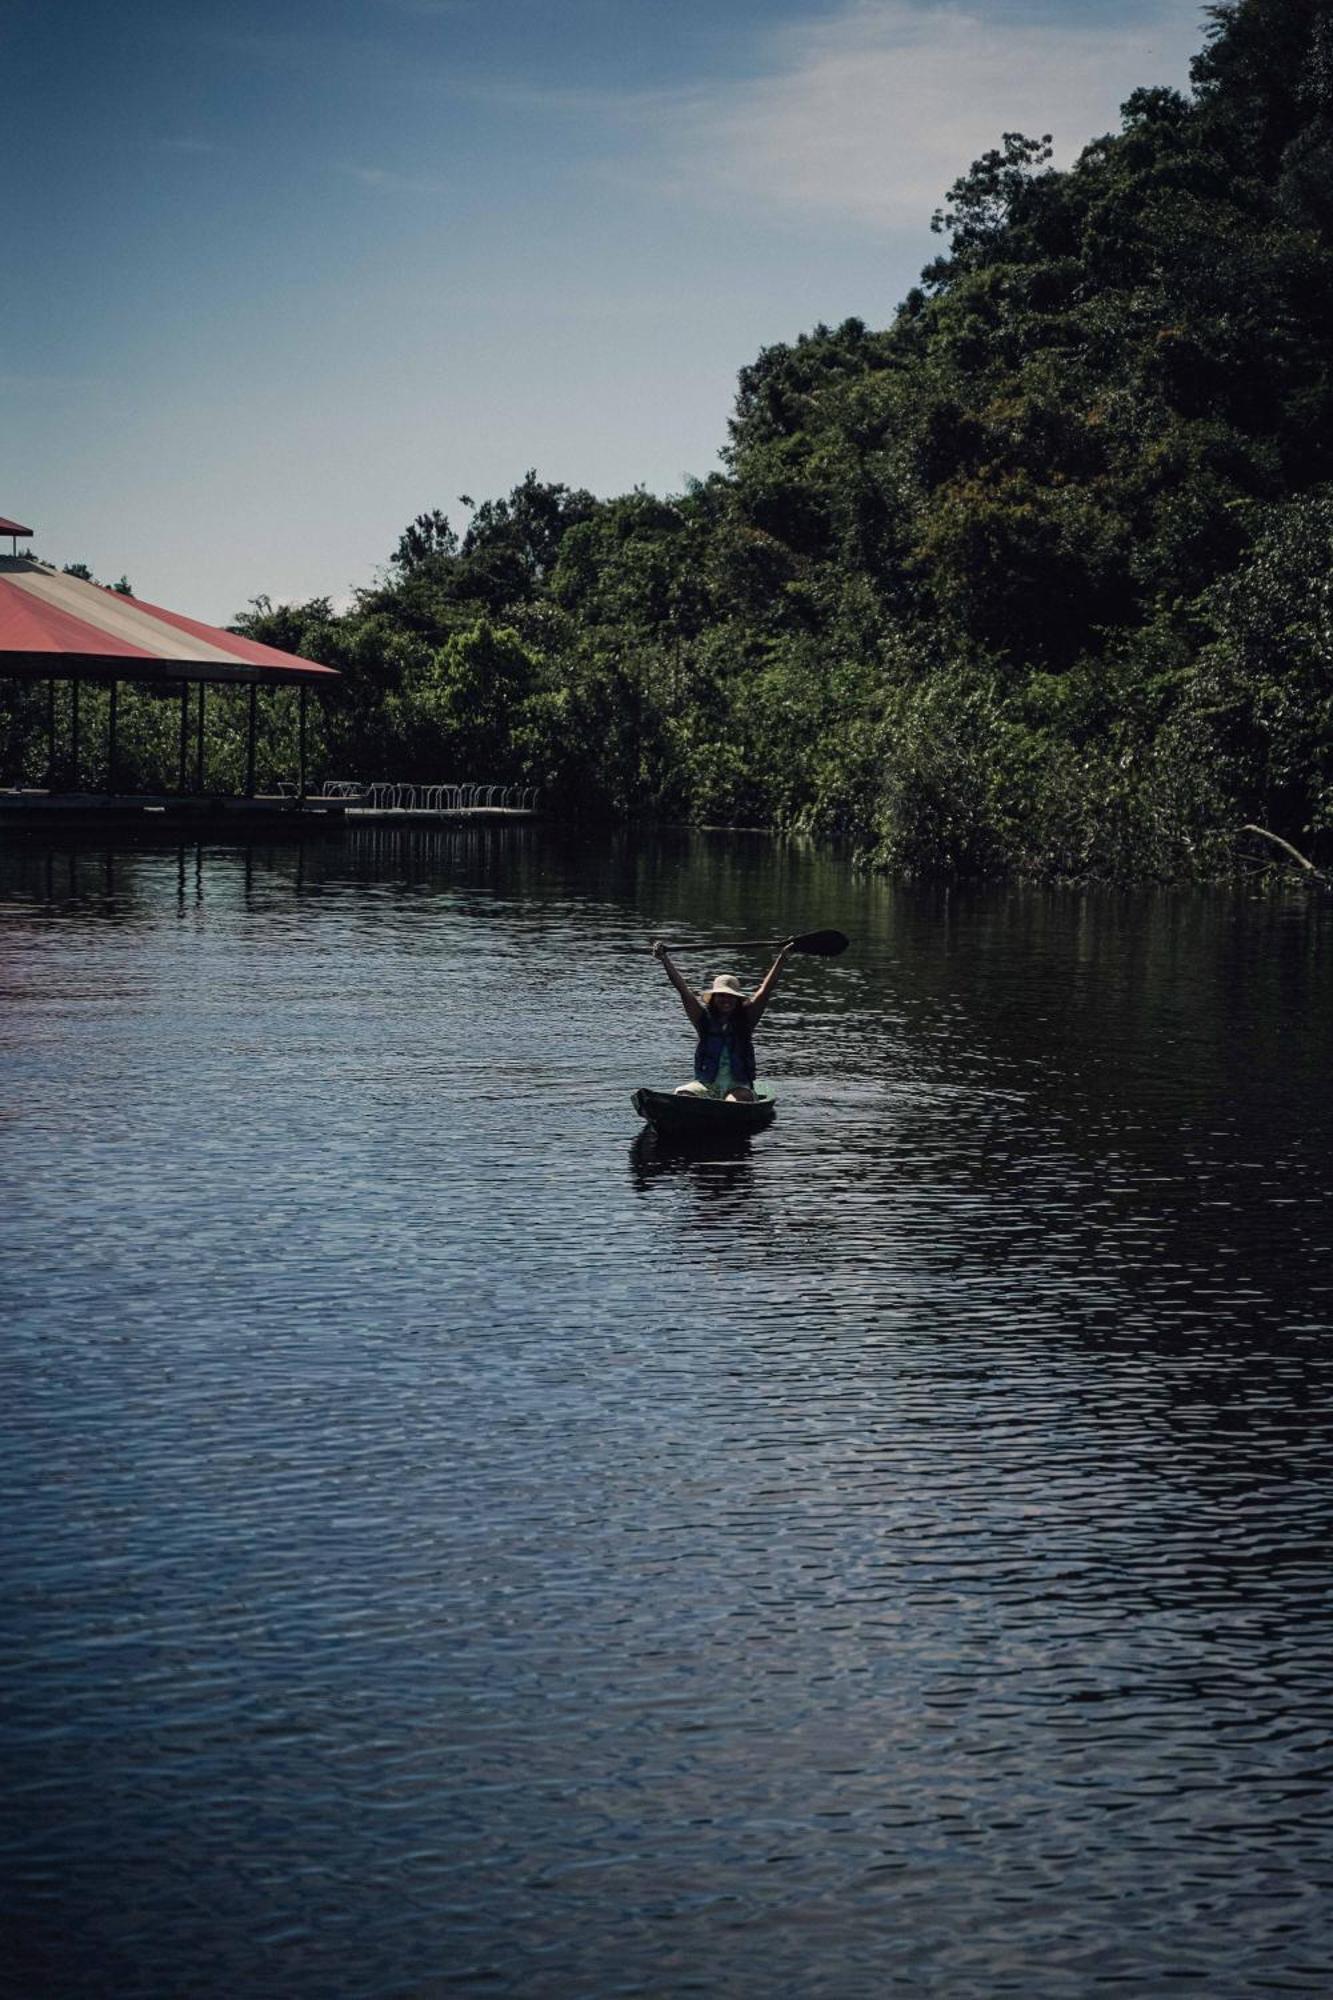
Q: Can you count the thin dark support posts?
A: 7